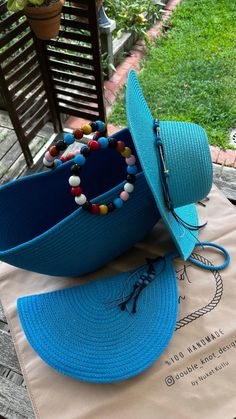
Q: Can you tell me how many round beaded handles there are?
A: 2